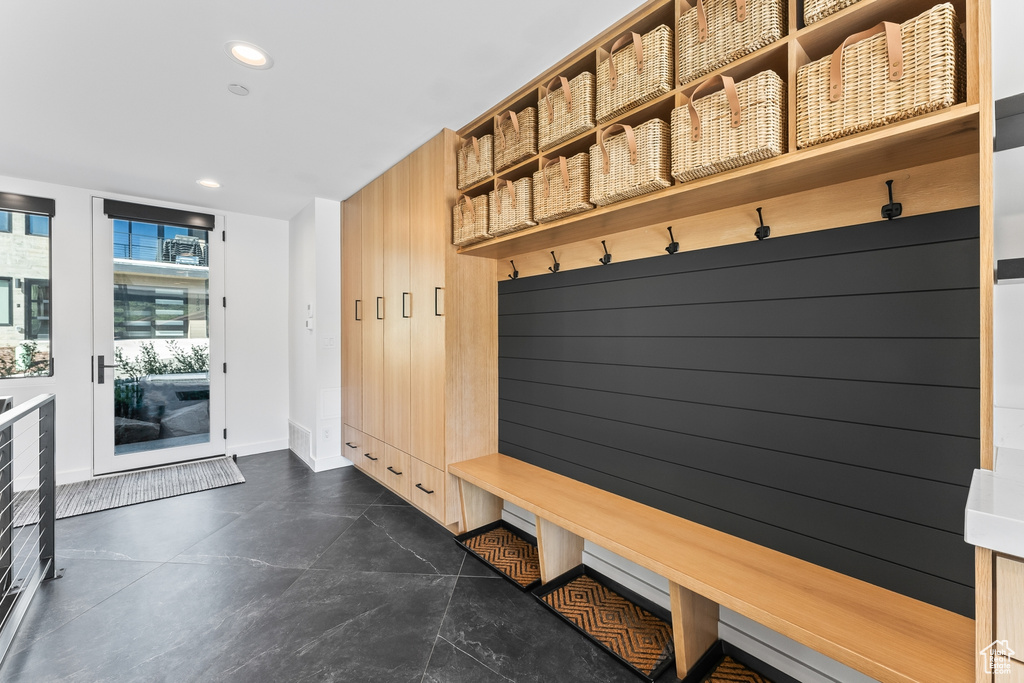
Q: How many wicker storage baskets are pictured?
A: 12